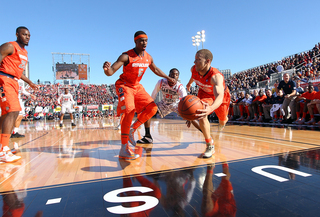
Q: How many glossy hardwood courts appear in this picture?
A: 1